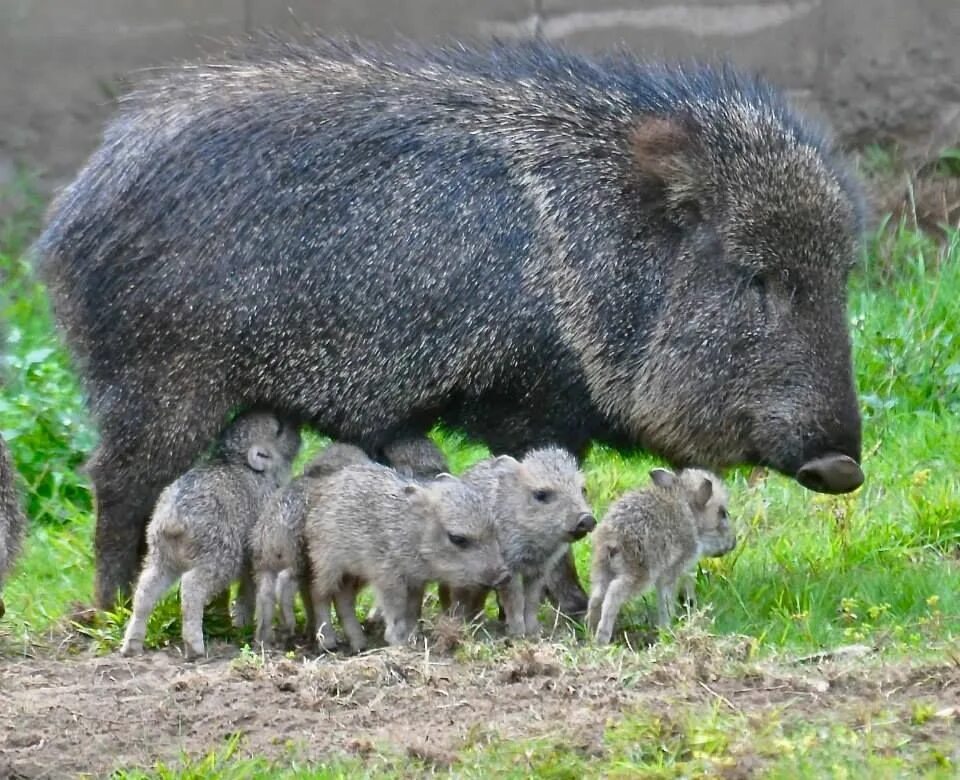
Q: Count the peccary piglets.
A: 6